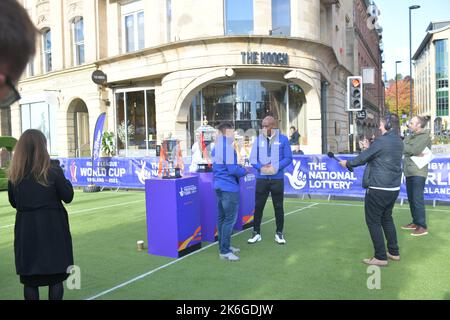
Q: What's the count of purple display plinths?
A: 3